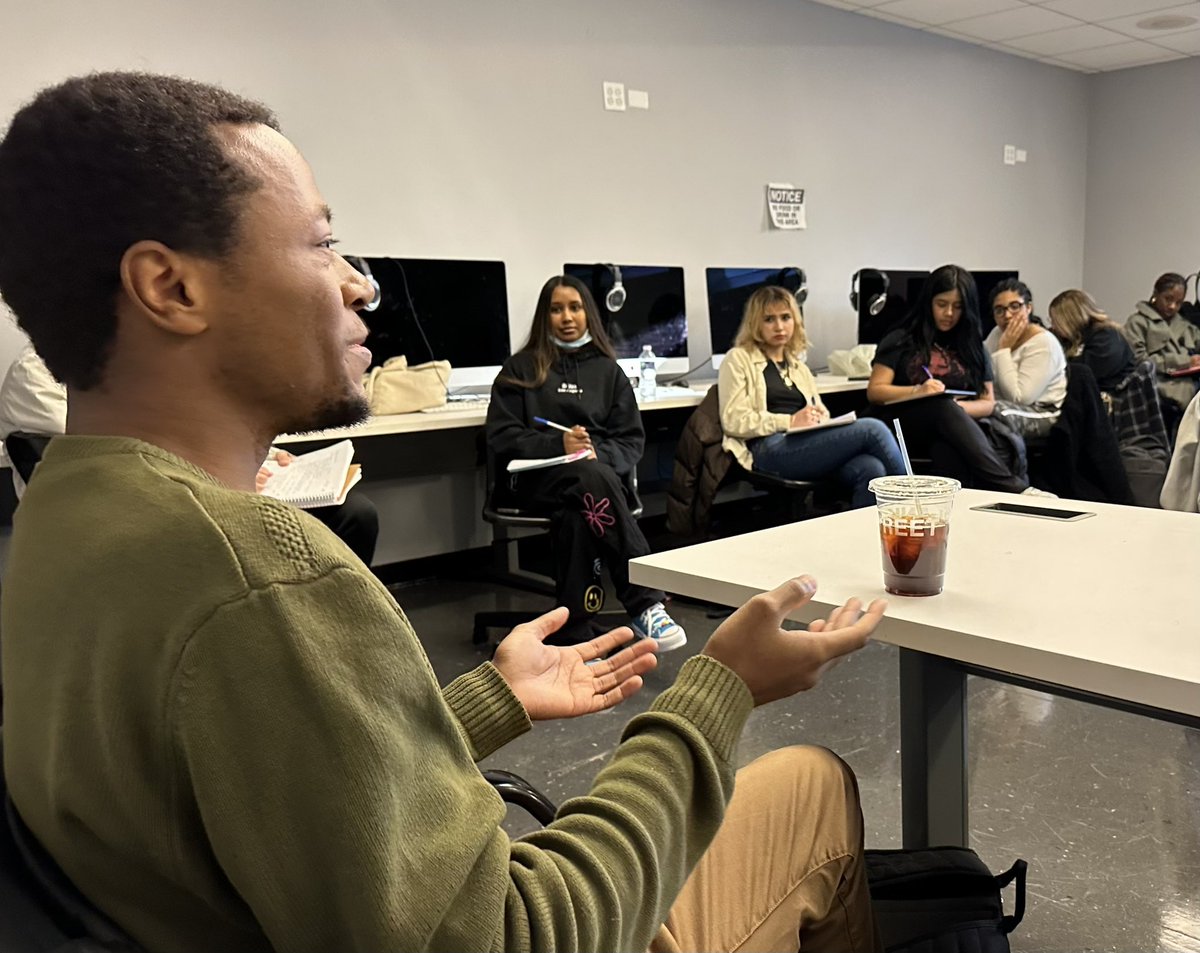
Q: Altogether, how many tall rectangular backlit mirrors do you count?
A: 0